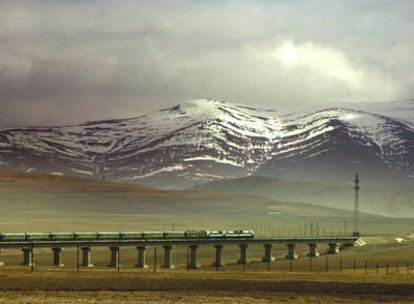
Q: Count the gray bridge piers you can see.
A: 13